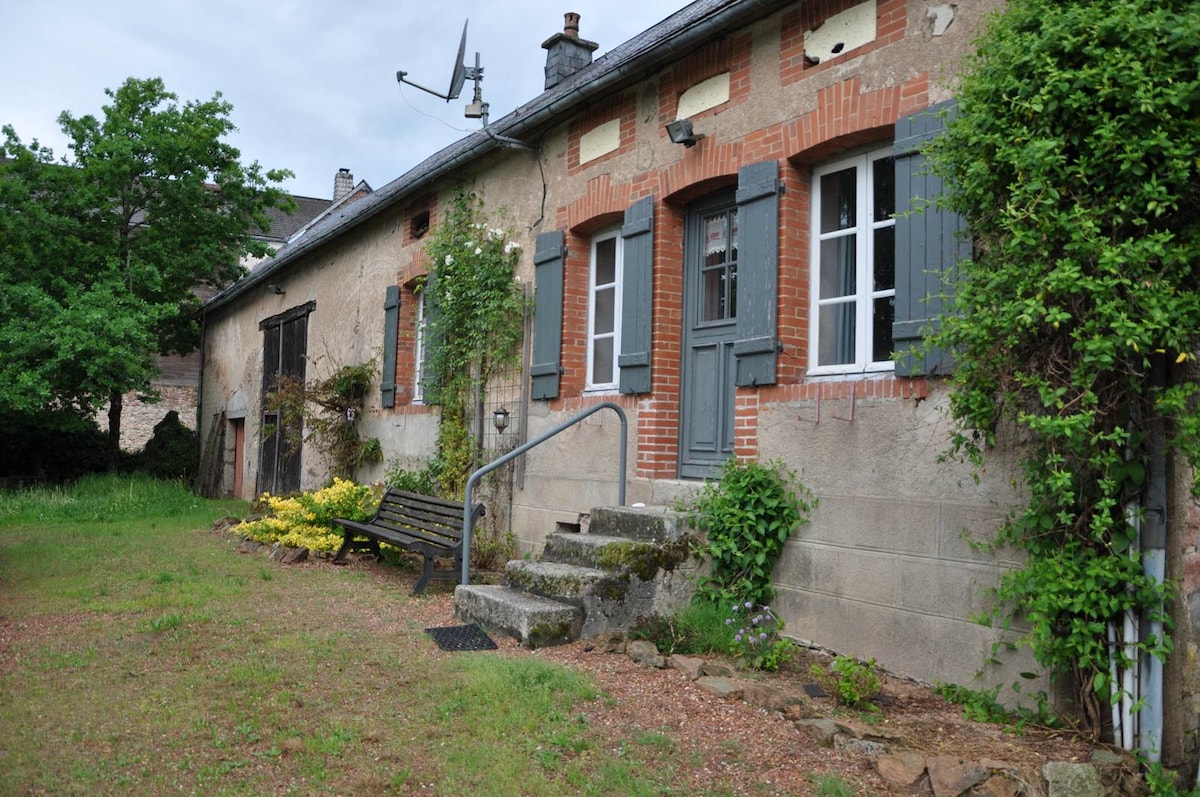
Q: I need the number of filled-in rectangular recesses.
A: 3